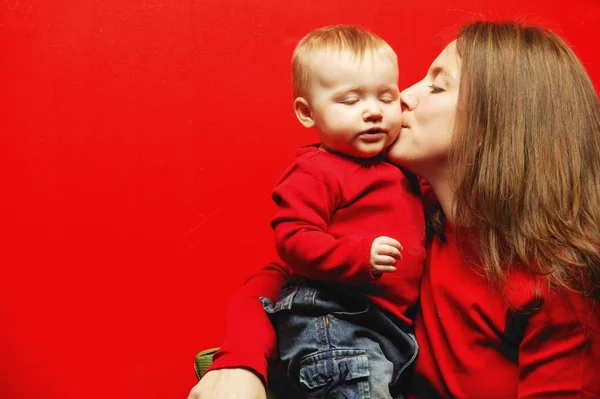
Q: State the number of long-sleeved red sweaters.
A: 2